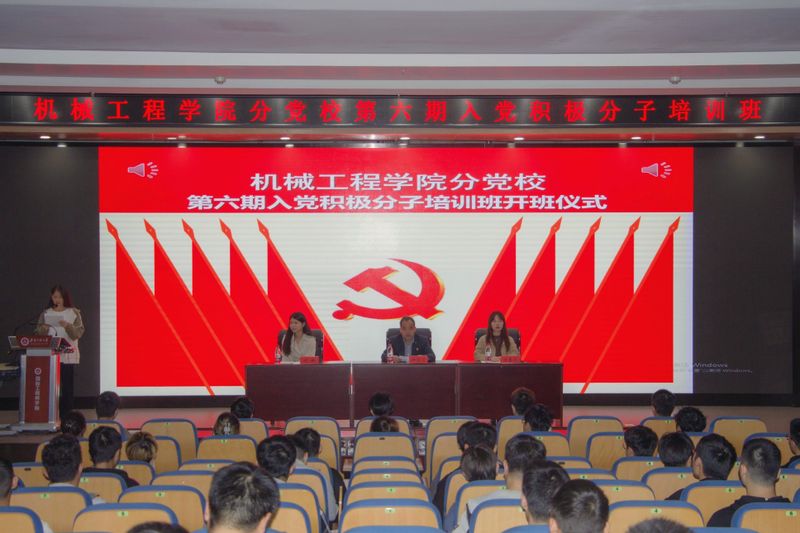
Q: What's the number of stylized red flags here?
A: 10